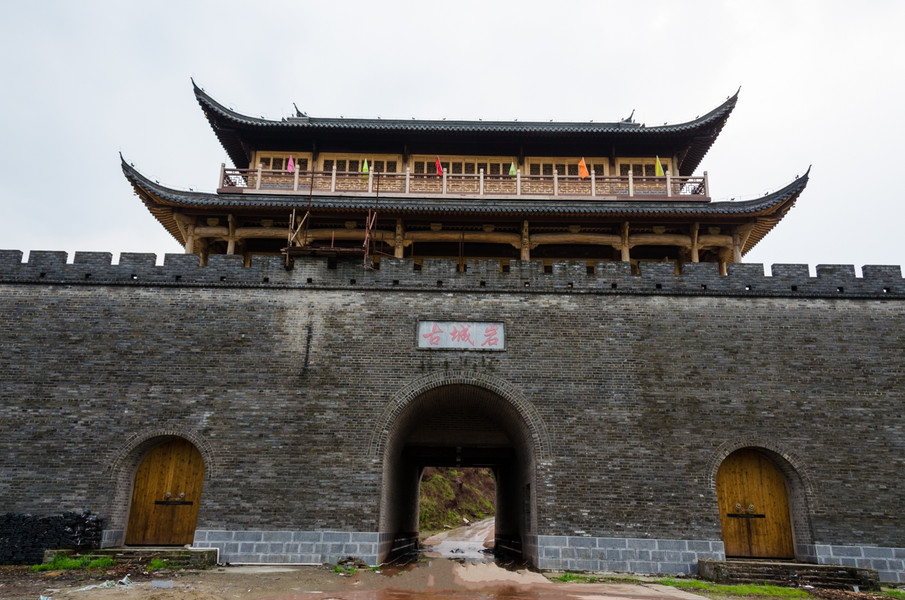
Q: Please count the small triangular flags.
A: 6